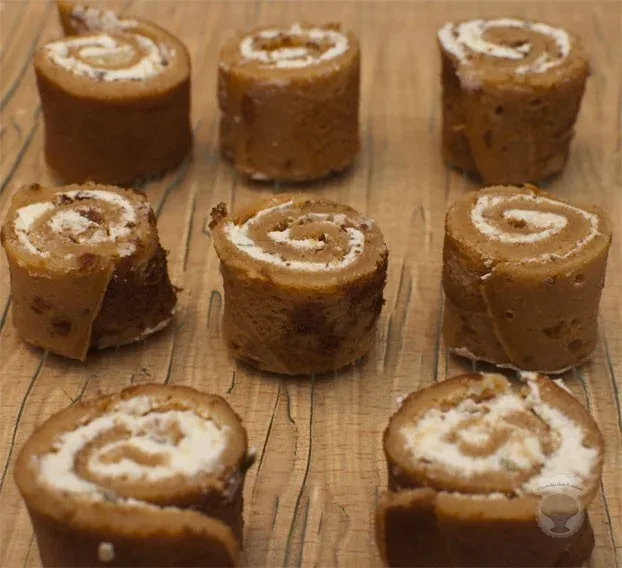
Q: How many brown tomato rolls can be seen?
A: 8